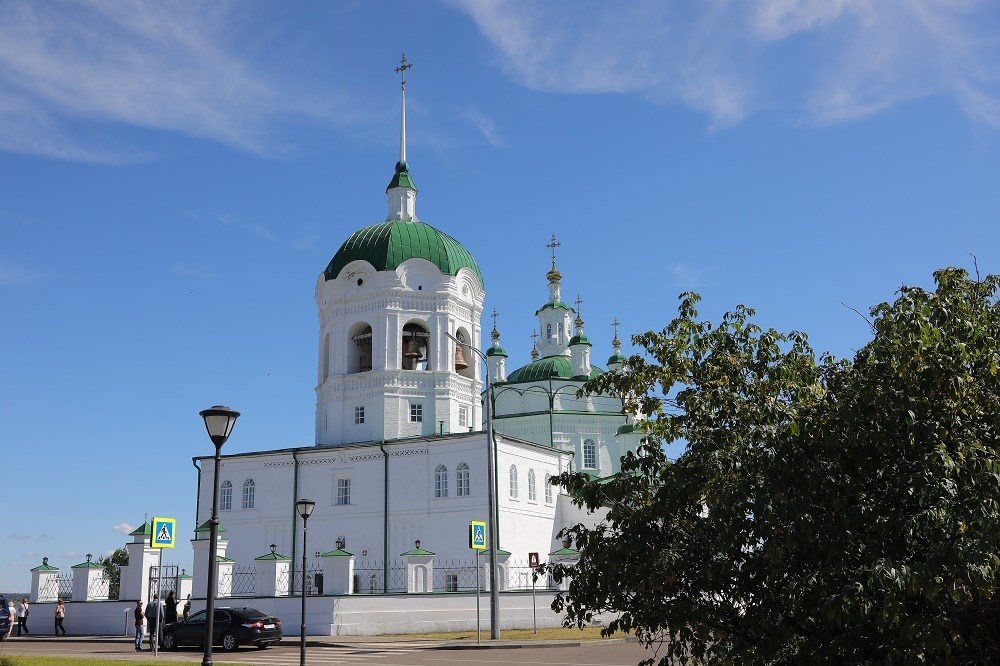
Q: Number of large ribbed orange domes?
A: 0